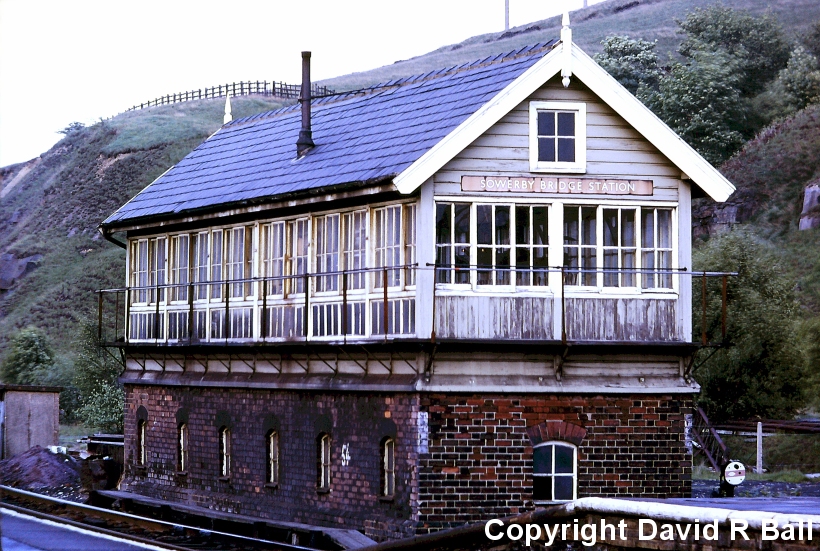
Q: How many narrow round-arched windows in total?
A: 6